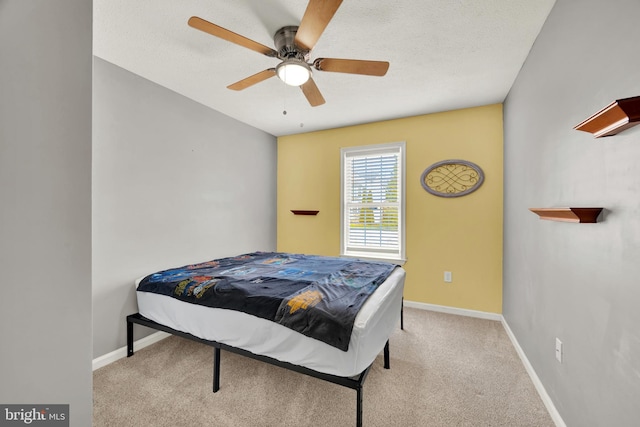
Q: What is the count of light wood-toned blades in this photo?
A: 5